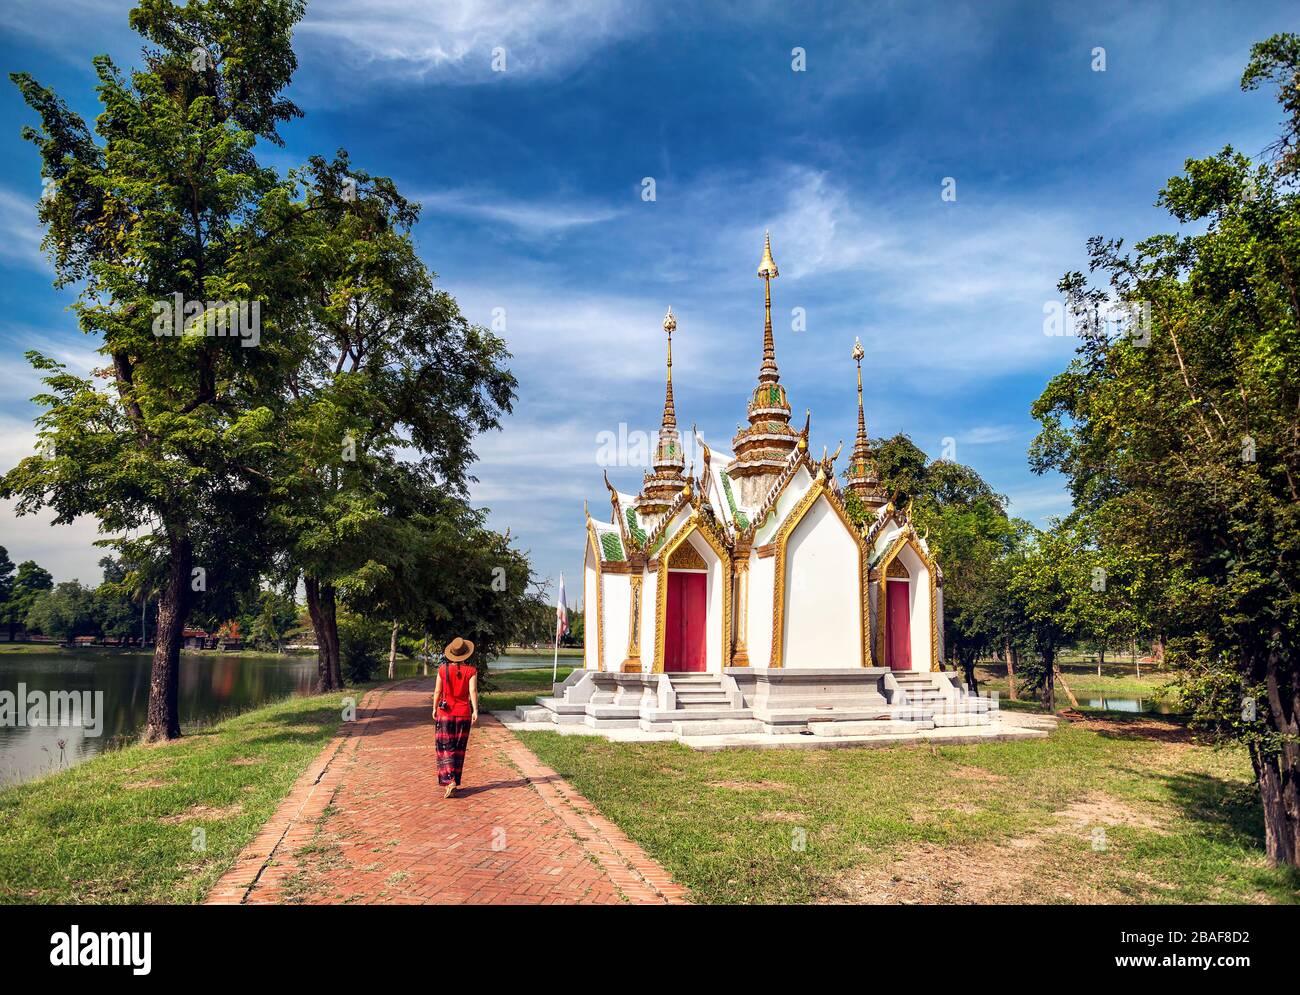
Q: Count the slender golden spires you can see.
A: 3